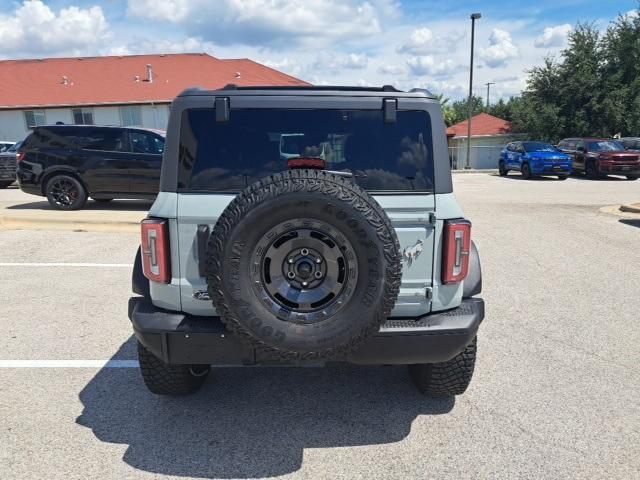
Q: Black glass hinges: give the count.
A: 2